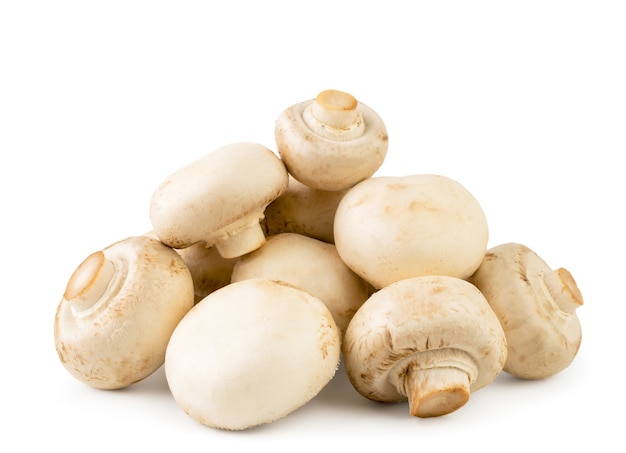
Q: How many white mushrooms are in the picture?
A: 10